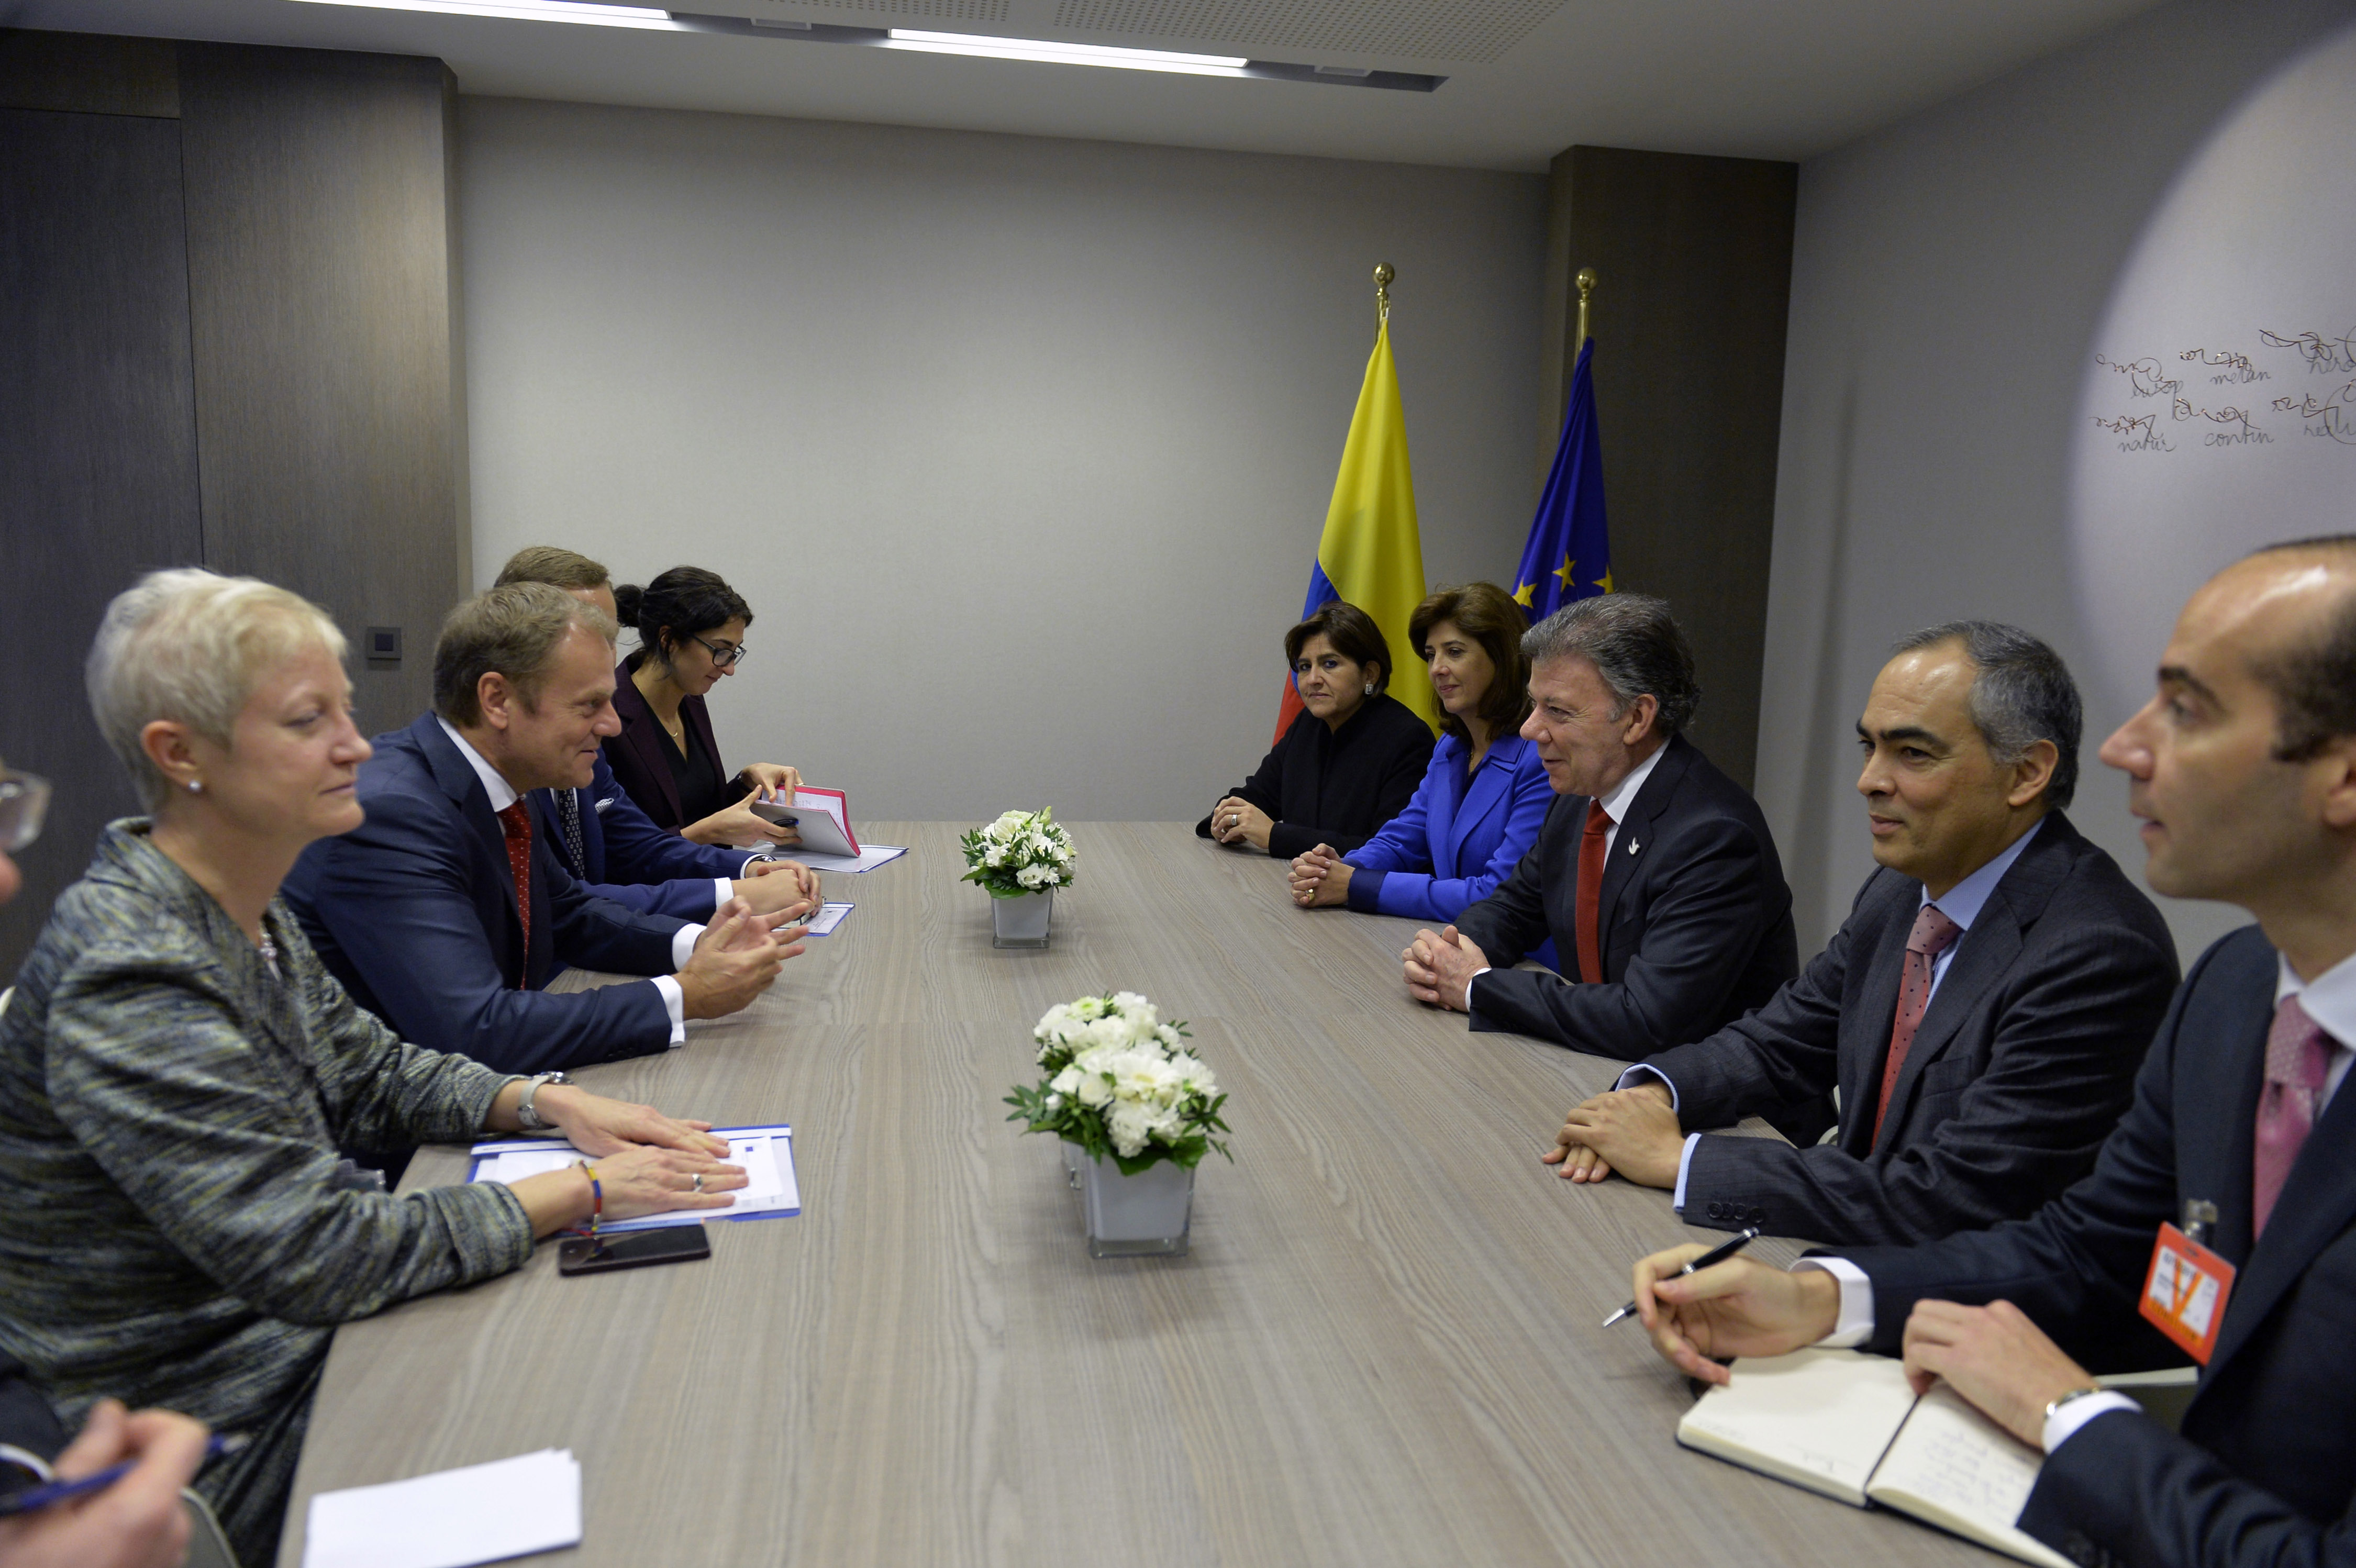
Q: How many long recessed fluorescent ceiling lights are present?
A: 2